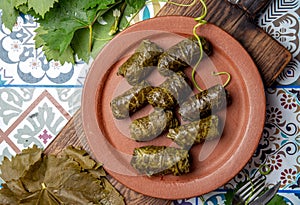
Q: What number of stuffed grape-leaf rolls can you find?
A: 8